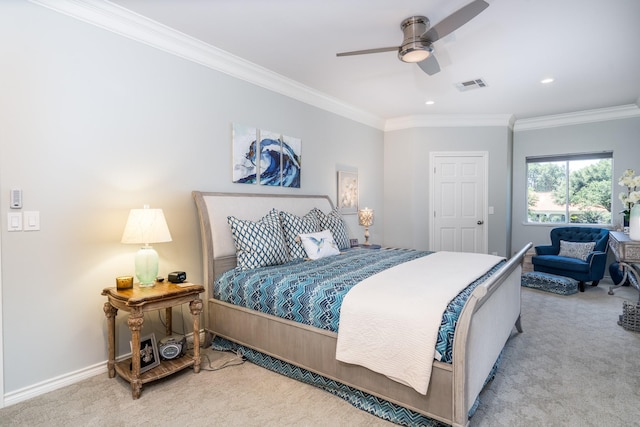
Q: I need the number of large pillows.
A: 3